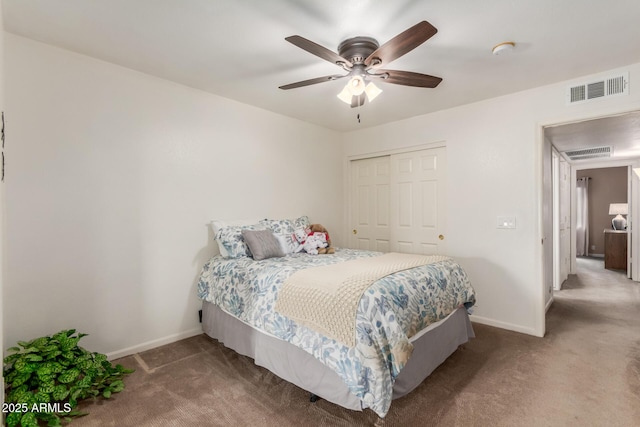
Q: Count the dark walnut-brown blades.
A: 5